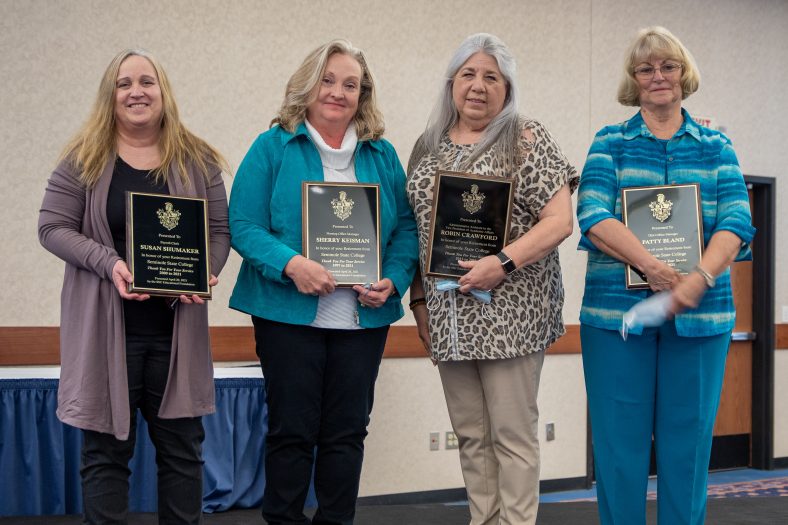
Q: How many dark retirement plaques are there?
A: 4